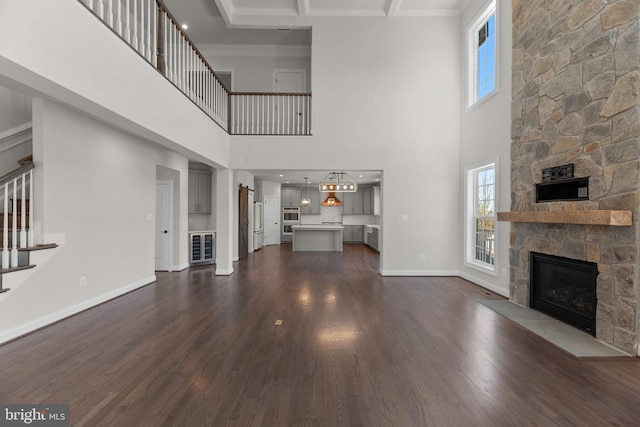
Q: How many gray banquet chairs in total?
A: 0